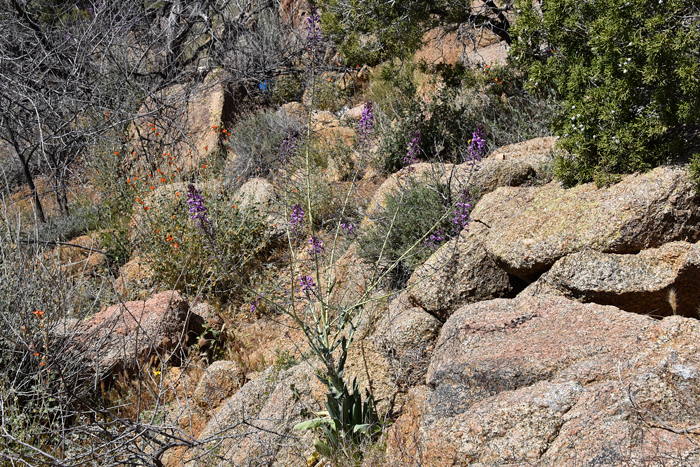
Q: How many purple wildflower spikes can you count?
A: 13